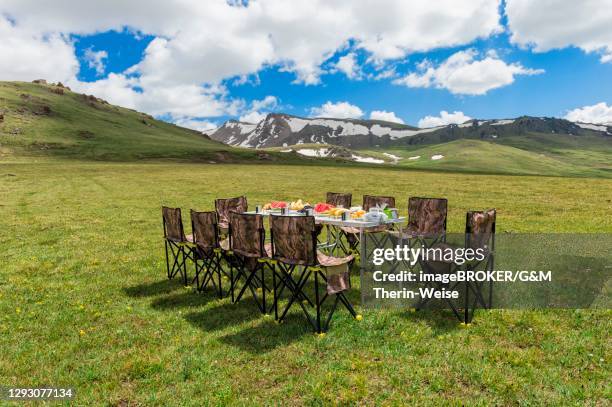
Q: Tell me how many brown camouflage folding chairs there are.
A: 9